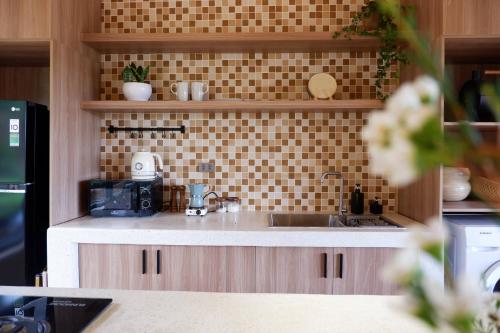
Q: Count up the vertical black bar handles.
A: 4